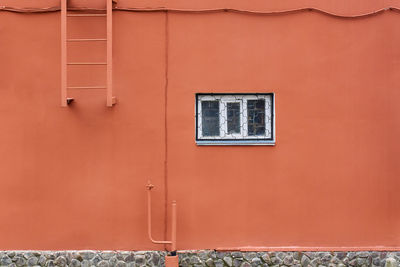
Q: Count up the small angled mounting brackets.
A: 2